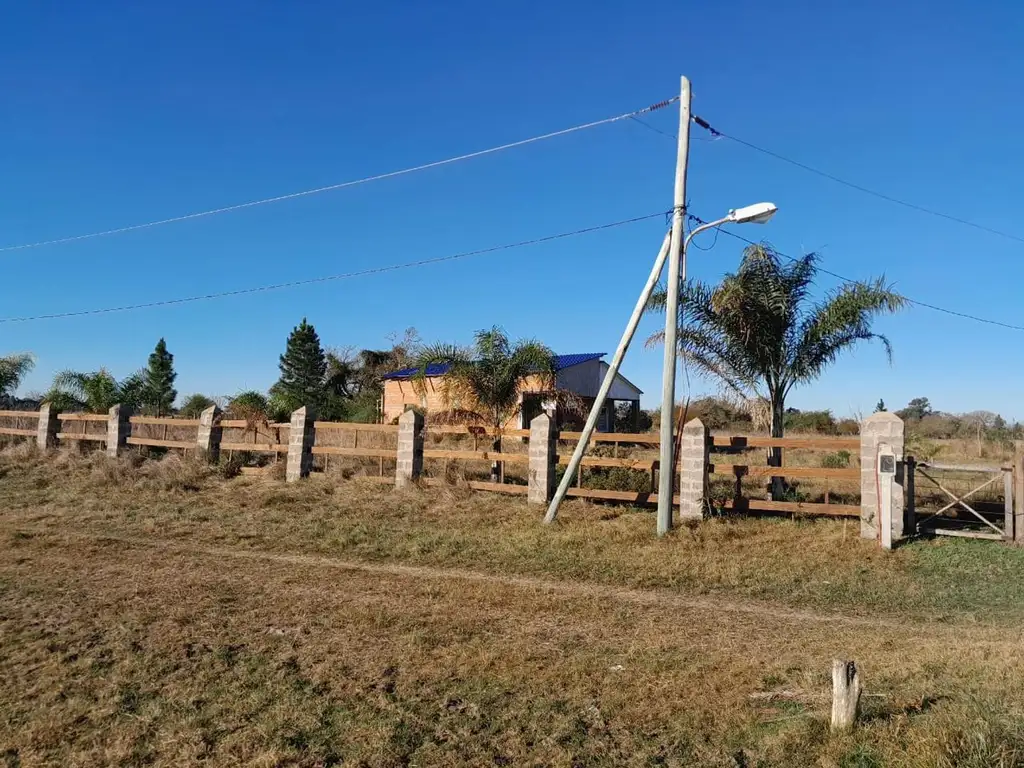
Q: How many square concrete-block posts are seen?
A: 8